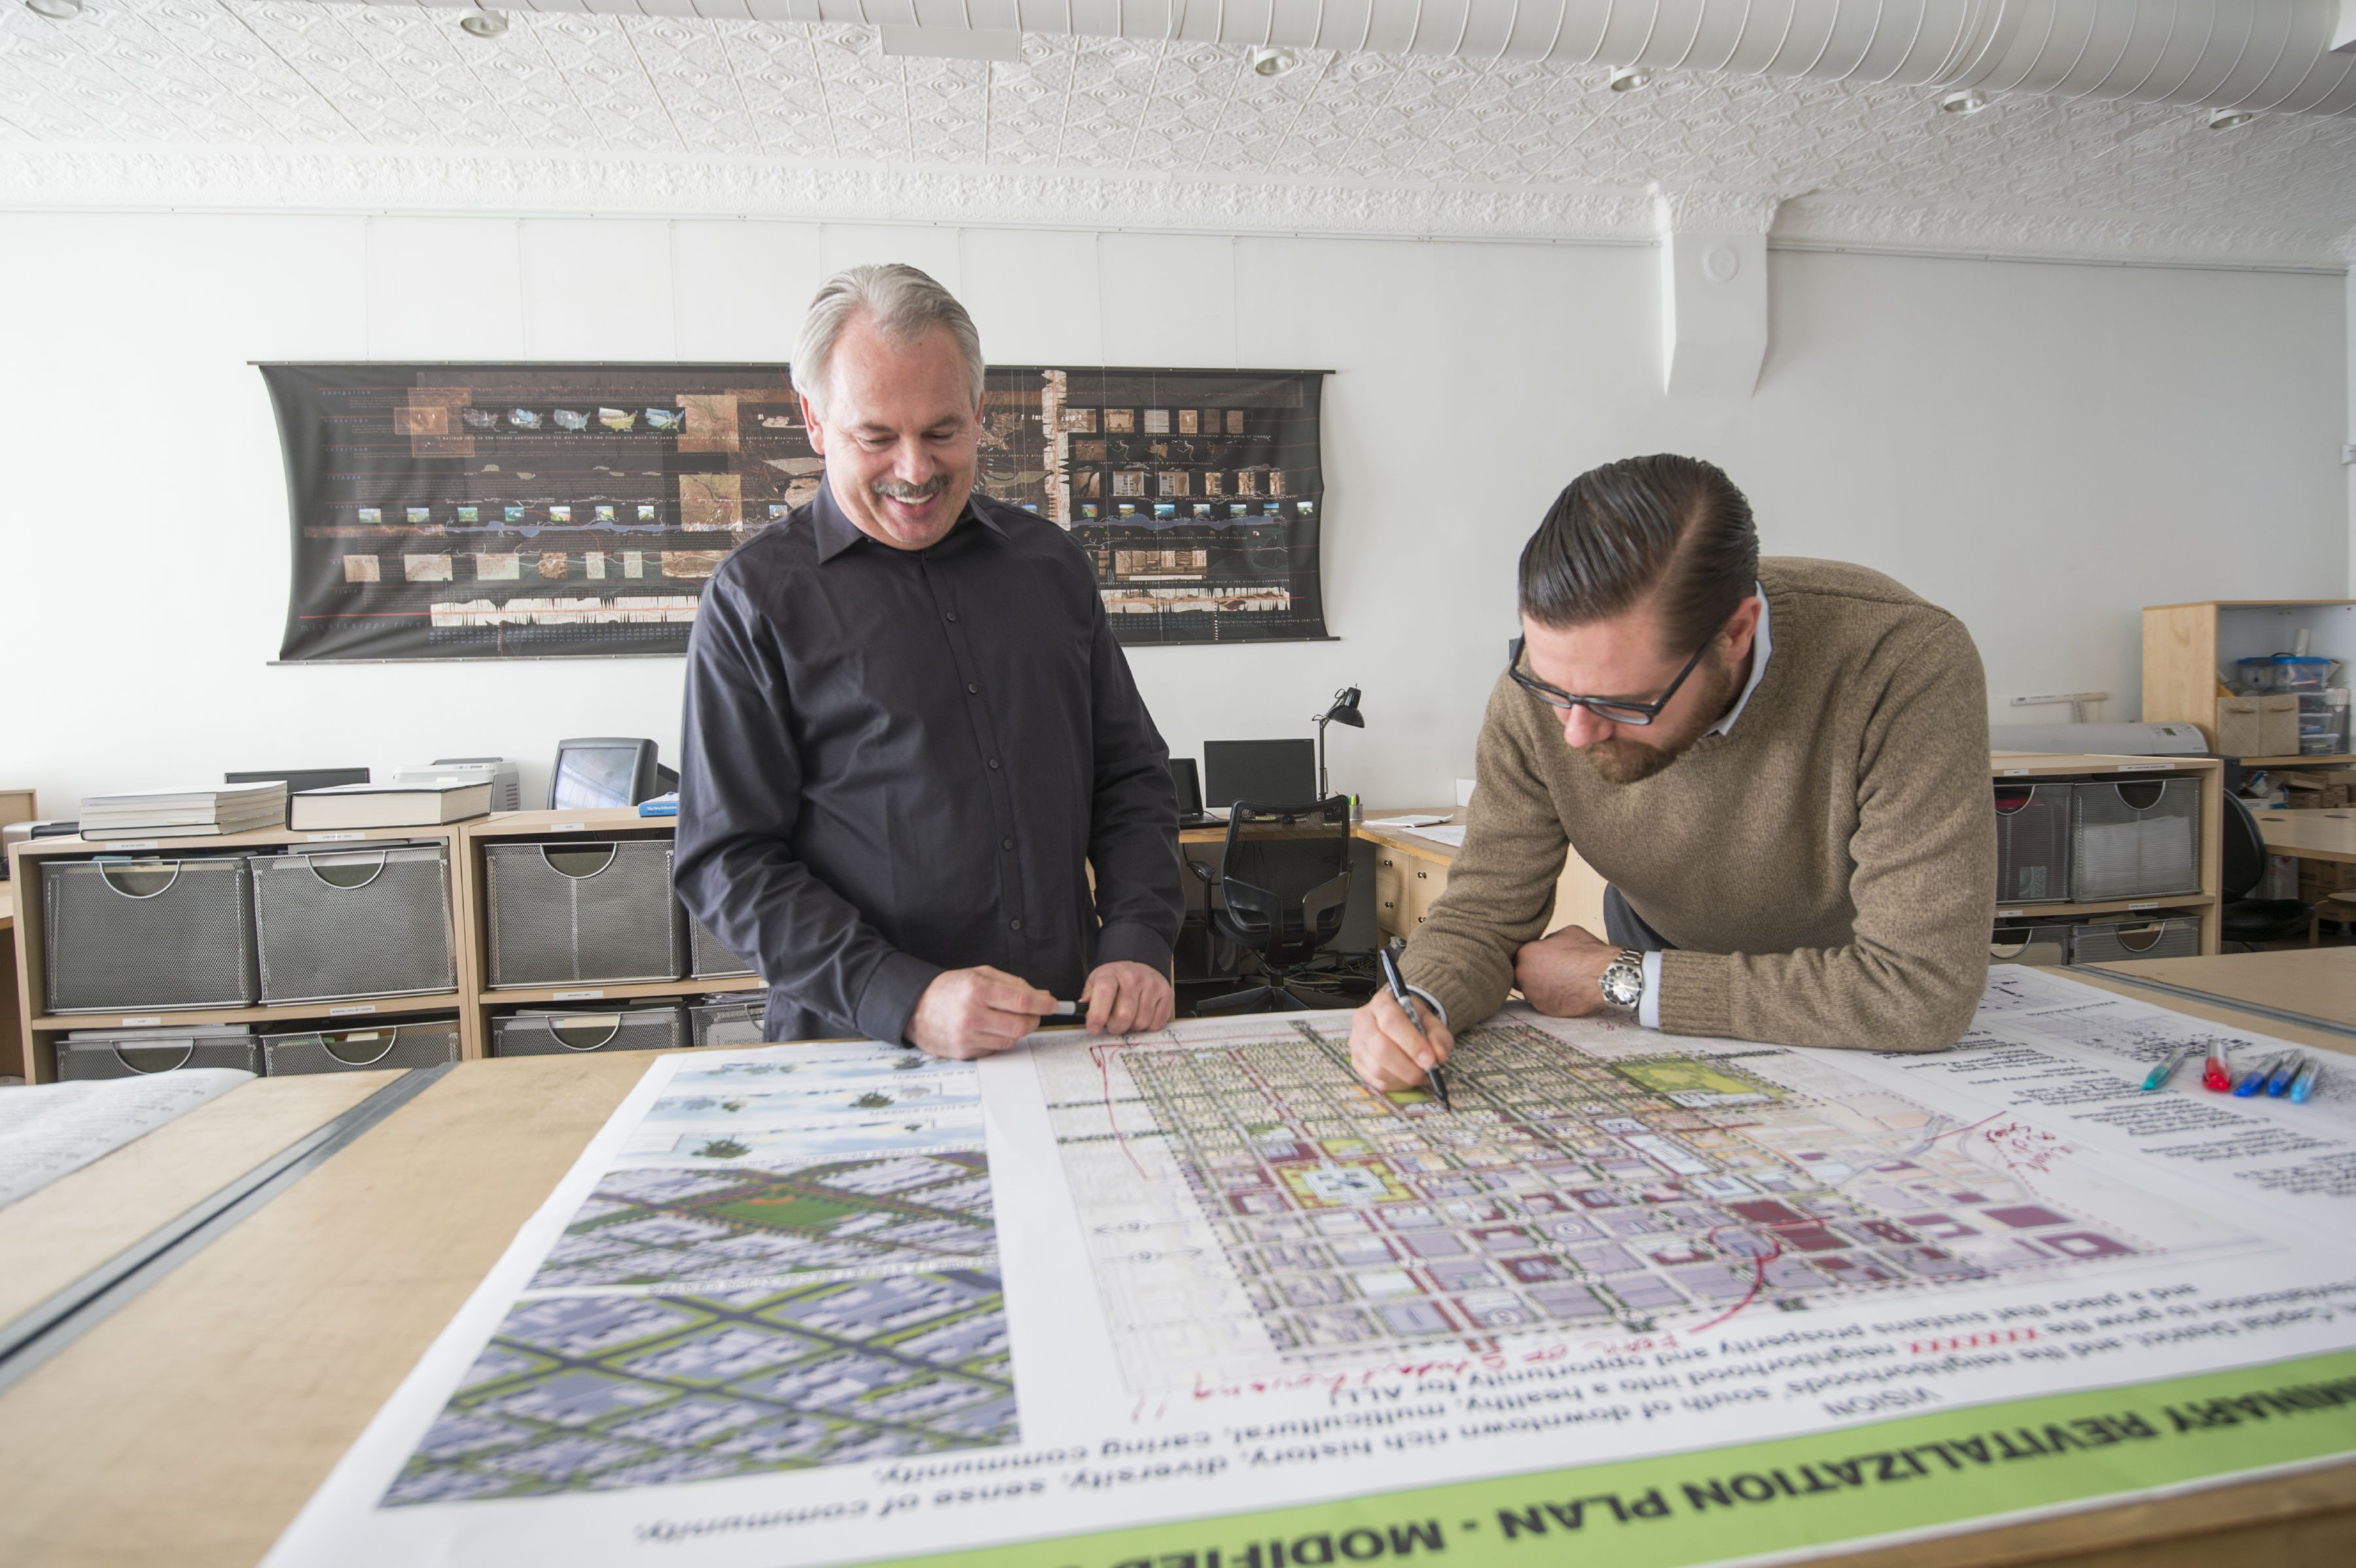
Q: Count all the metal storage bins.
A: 12